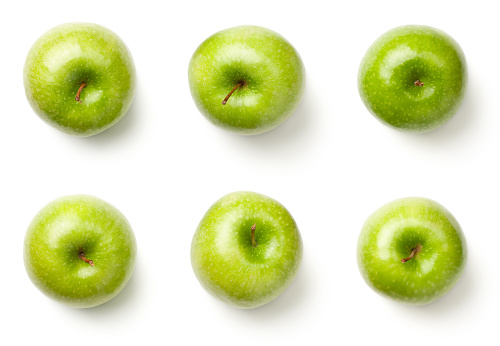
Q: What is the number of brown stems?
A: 6